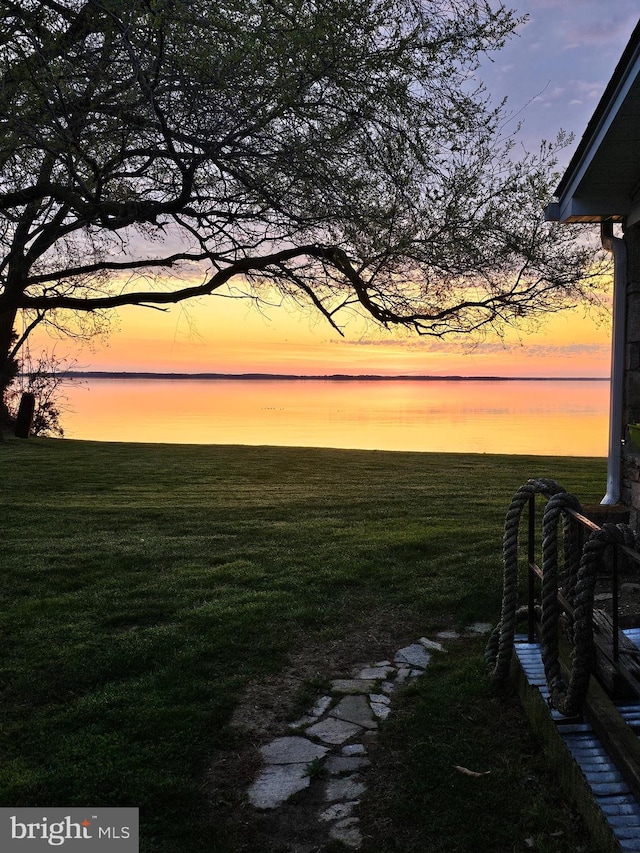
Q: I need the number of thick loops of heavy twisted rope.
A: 3